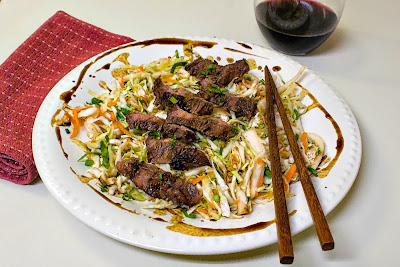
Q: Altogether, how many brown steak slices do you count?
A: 7